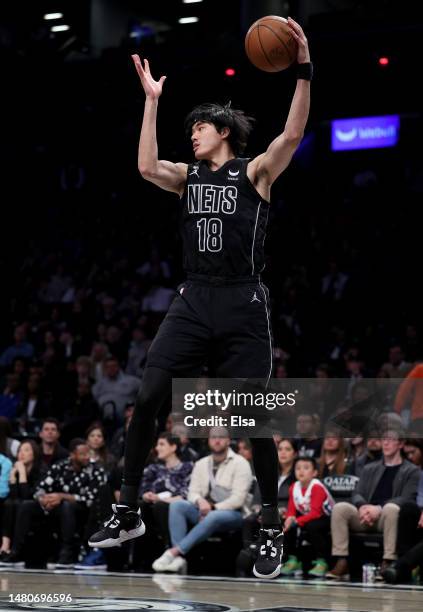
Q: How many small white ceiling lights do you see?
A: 4